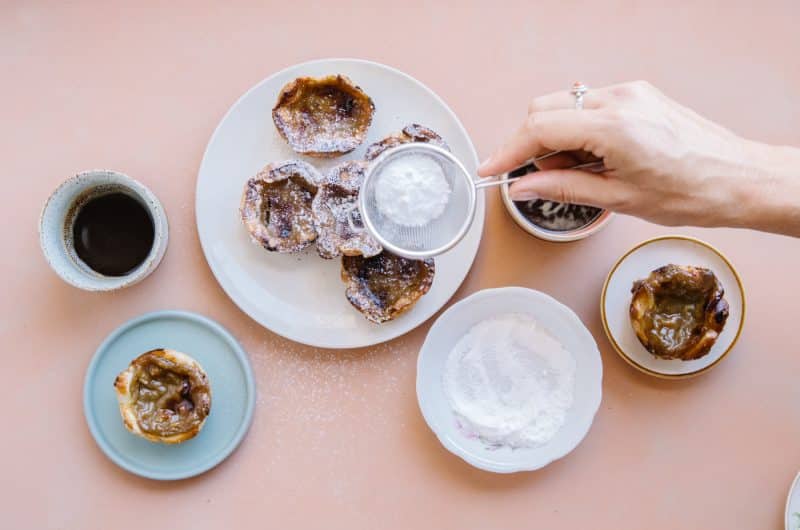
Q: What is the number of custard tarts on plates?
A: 7